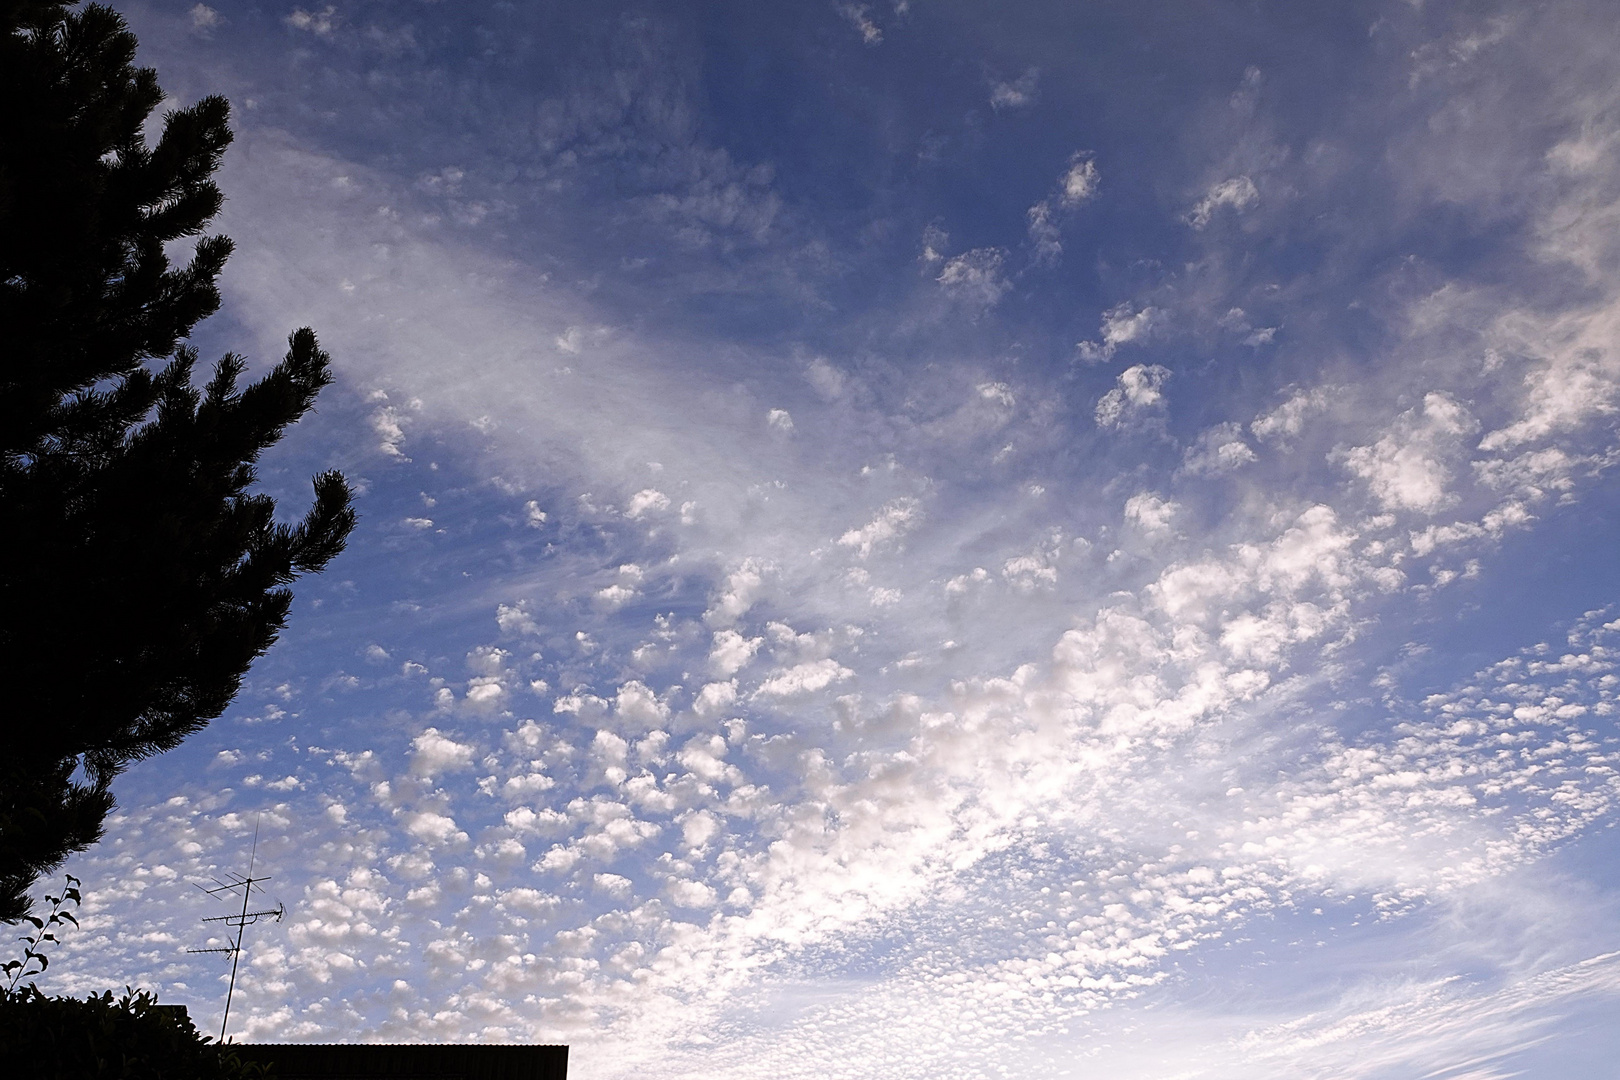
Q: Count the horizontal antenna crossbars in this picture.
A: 3